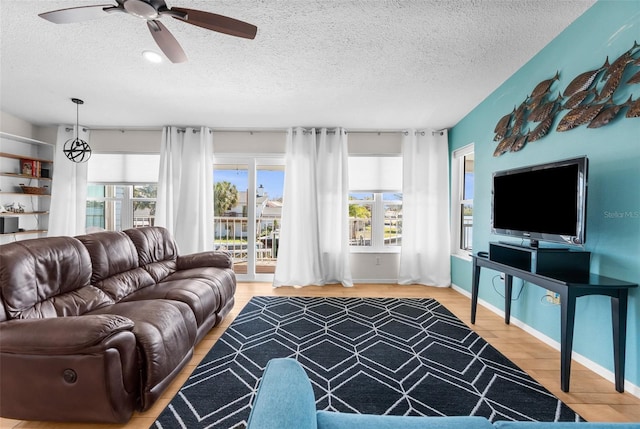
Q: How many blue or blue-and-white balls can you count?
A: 0